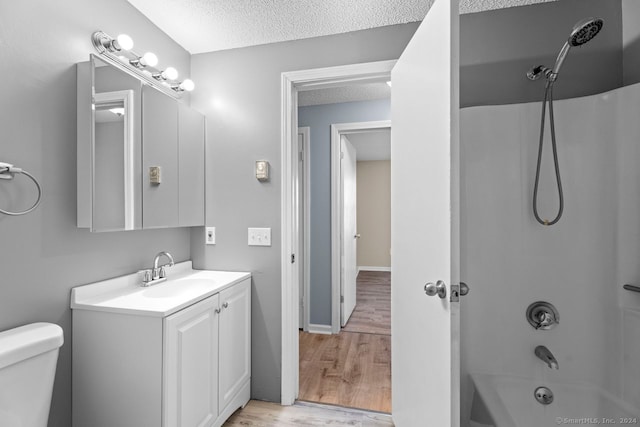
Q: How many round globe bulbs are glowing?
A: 4